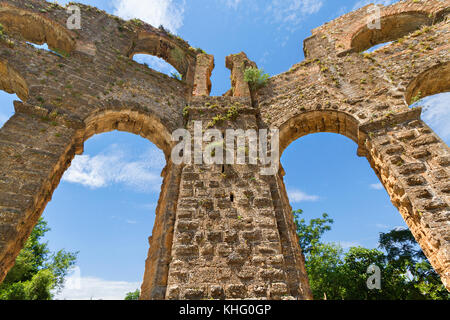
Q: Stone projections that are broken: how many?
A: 2